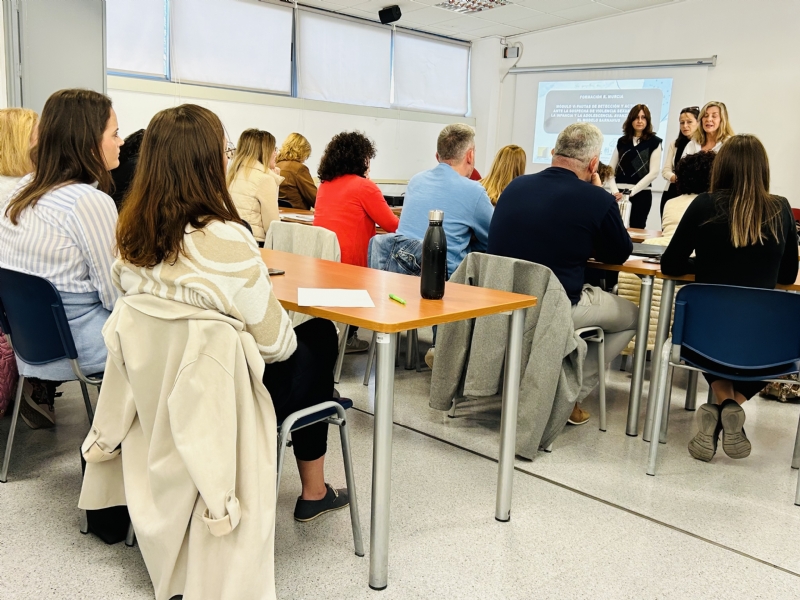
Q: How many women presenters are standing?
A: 3